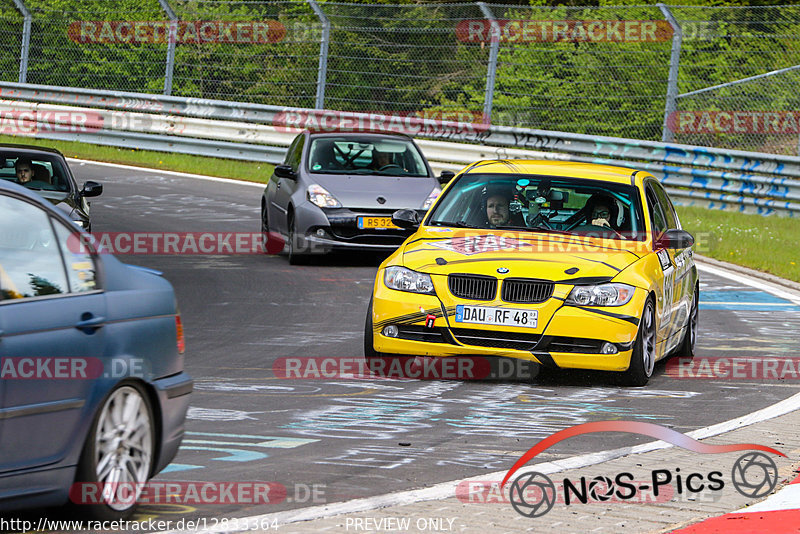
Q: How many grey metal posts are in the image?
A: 5